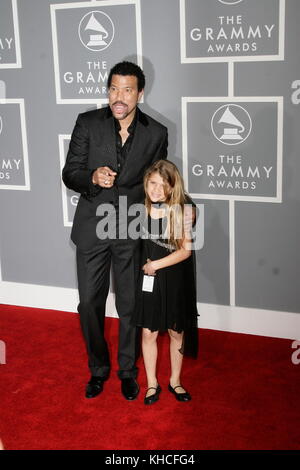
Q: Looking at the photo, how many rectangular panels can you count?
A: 6